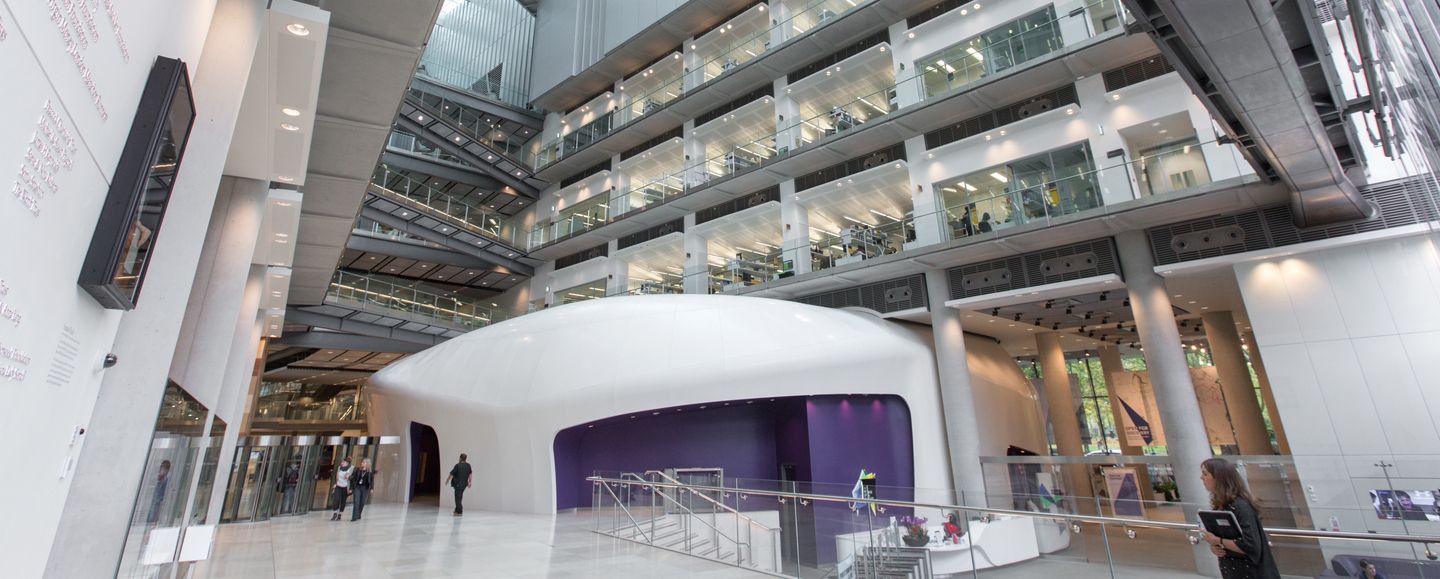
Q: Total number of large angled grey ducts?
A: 1